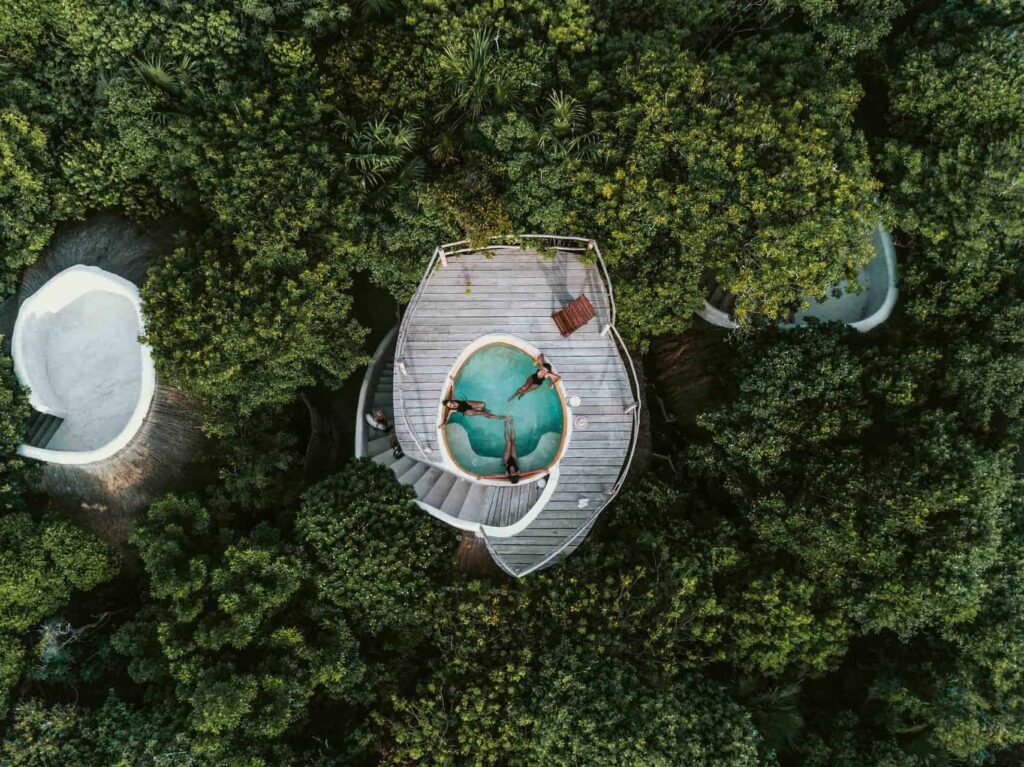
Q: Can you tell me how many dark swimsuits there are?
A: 3